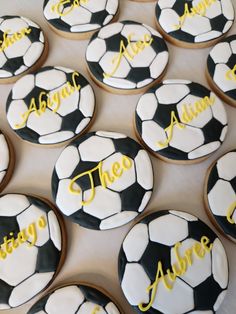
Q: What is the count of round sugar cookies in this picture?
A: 13